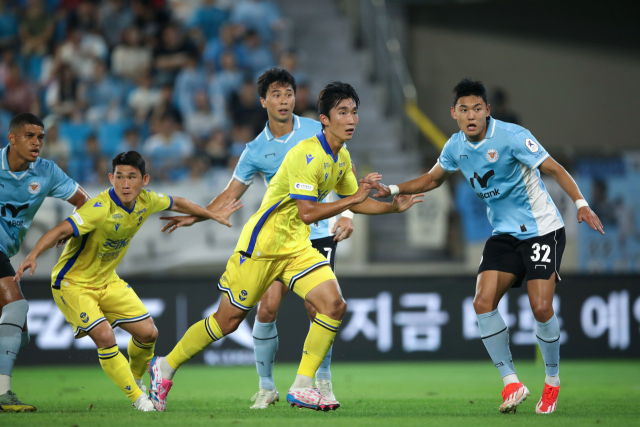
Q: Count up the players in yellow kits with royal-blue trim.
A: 2